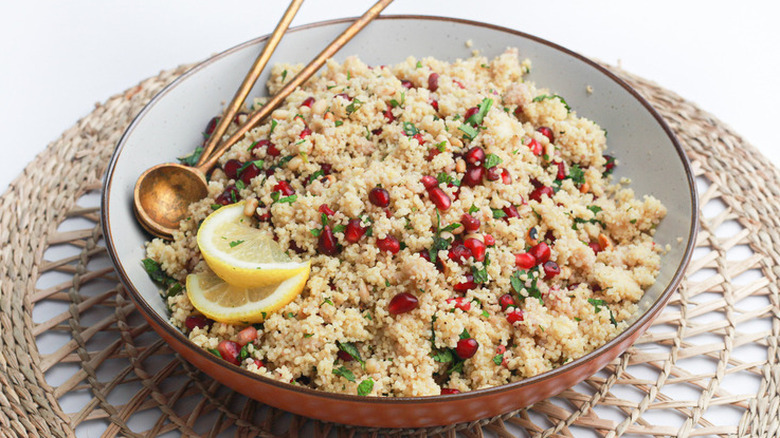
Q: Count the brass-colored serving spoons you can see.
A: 2